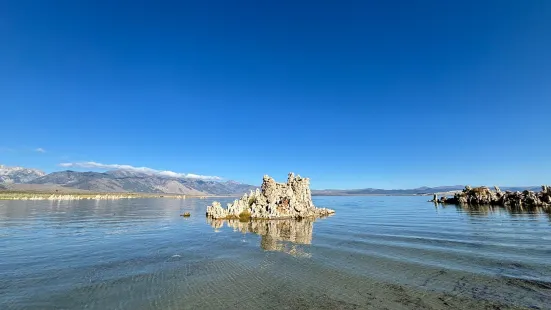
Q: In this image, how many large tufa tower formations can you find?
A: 2